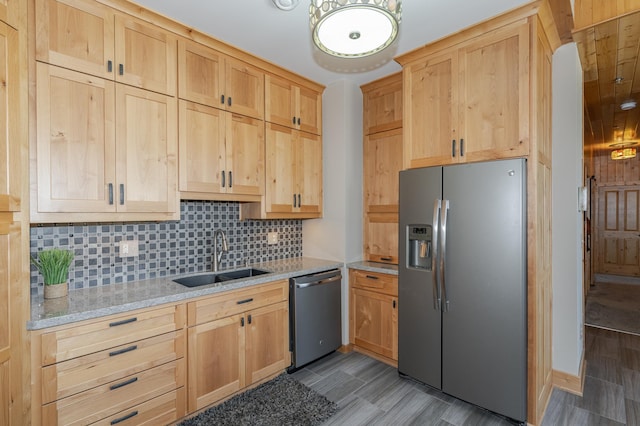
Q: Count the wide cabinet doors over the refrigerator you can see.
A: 2